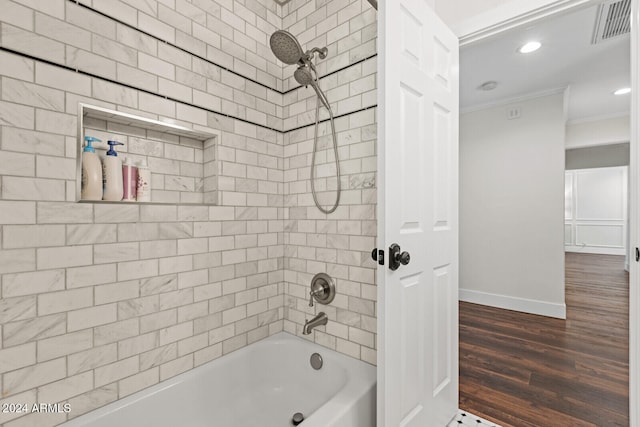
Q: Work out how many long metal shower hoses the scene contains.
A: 1